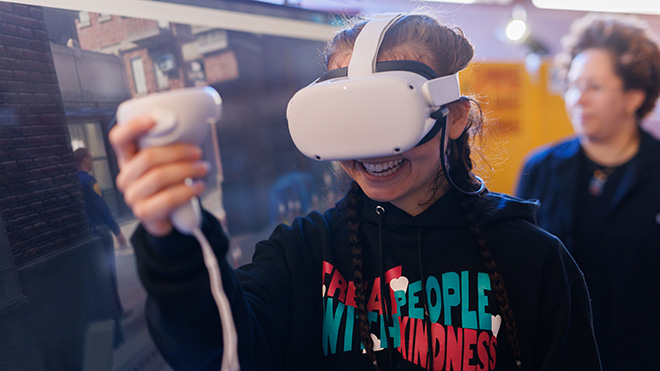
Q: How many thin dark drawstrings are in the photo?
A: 2